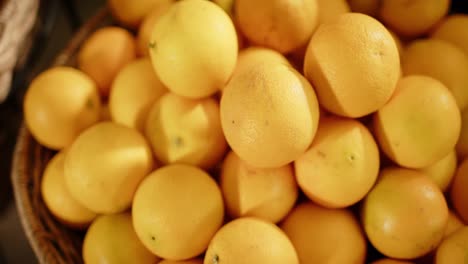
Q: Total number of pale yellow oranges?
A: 1